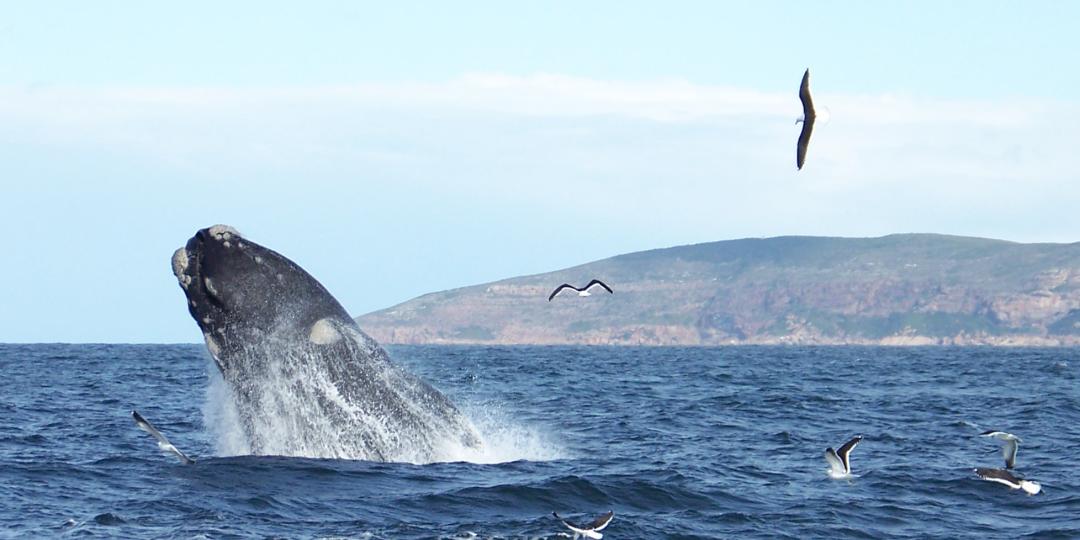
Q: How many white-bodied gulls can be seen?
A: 7